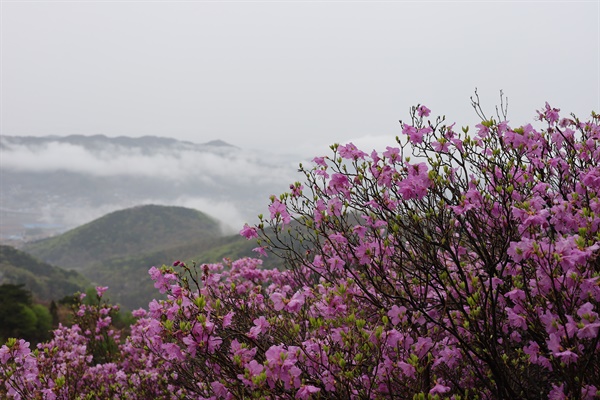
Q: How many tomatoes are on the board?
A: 0